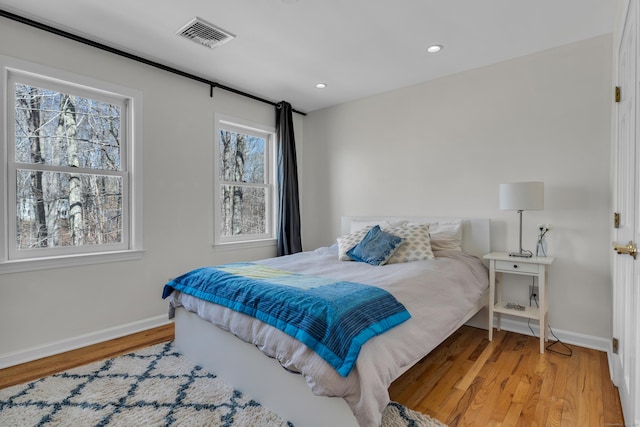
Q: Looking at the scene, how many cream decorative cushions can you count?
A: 2